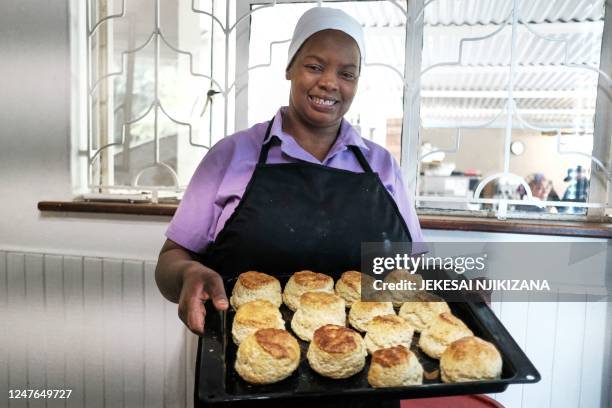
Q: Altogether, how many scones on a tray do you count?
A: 14